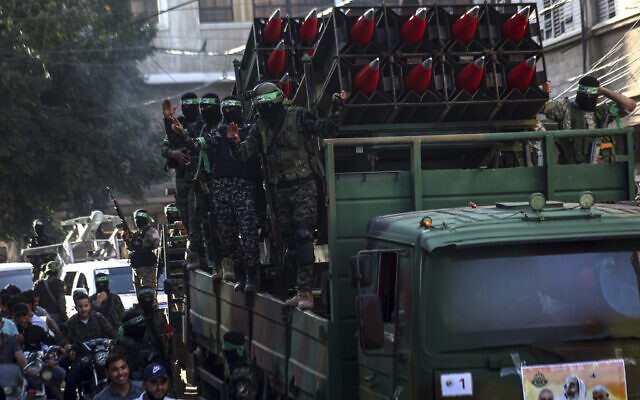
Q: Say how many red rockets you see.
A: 13